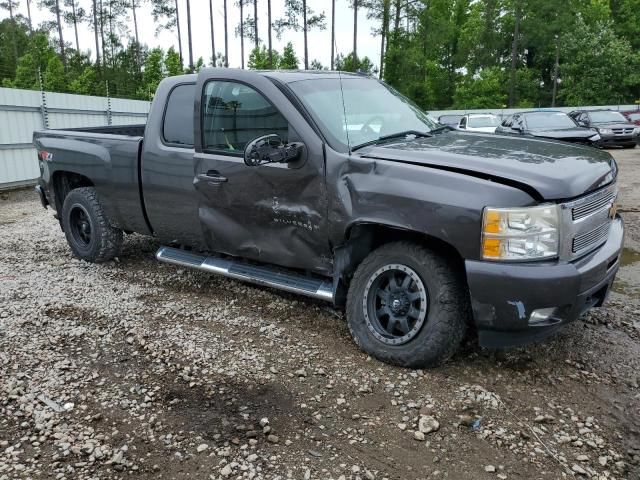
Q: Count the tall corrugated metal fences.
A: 1